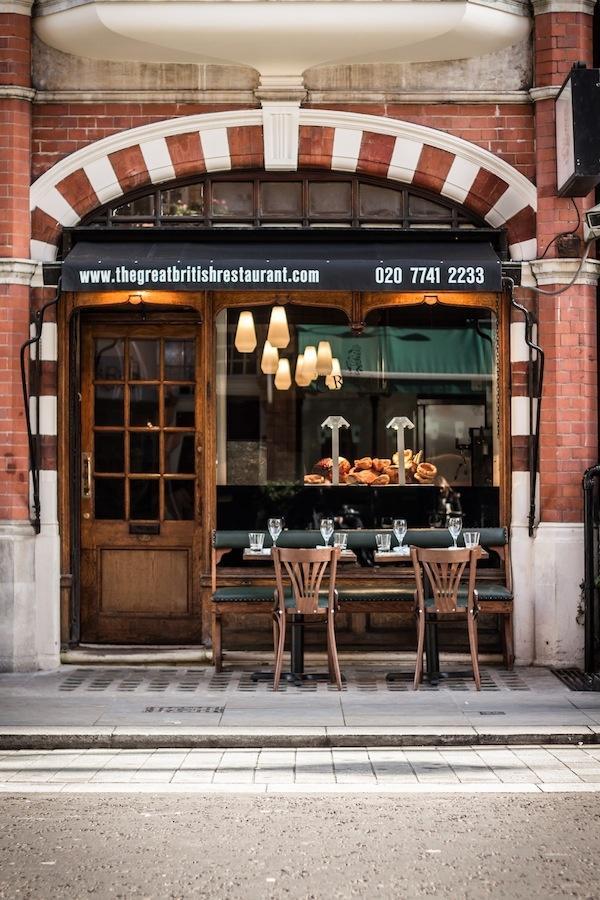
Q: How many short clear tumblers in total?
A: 4